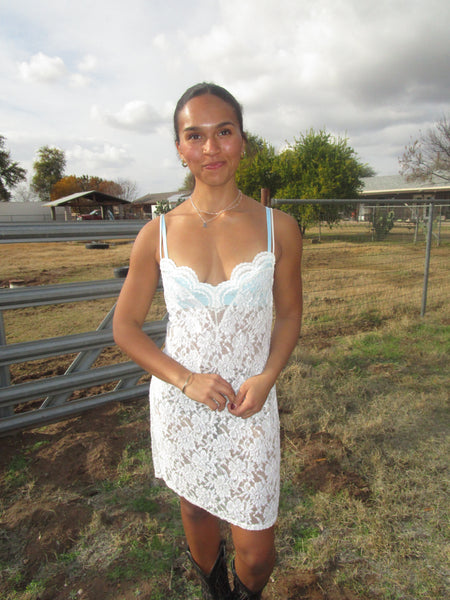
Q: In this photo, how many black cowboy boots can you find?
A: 2